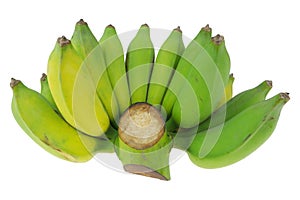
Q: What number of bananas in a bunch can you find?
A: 12